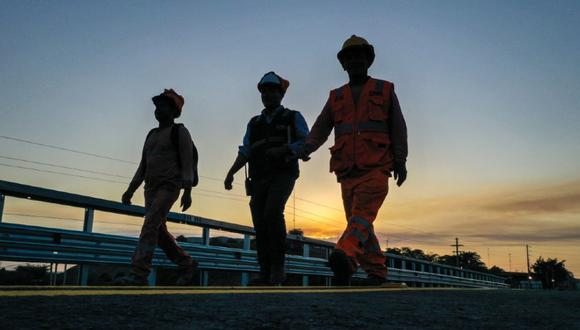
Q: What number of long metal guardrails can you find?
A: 1